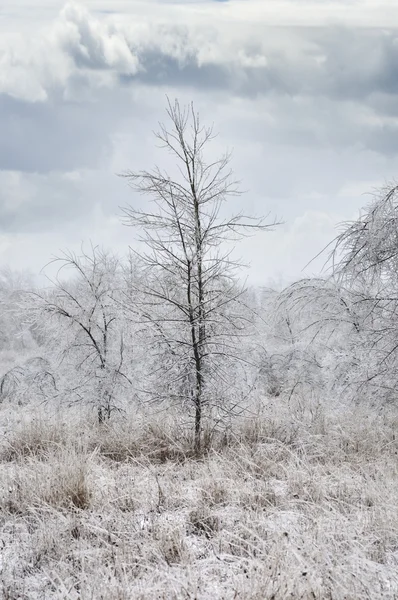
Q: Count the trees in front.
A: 1